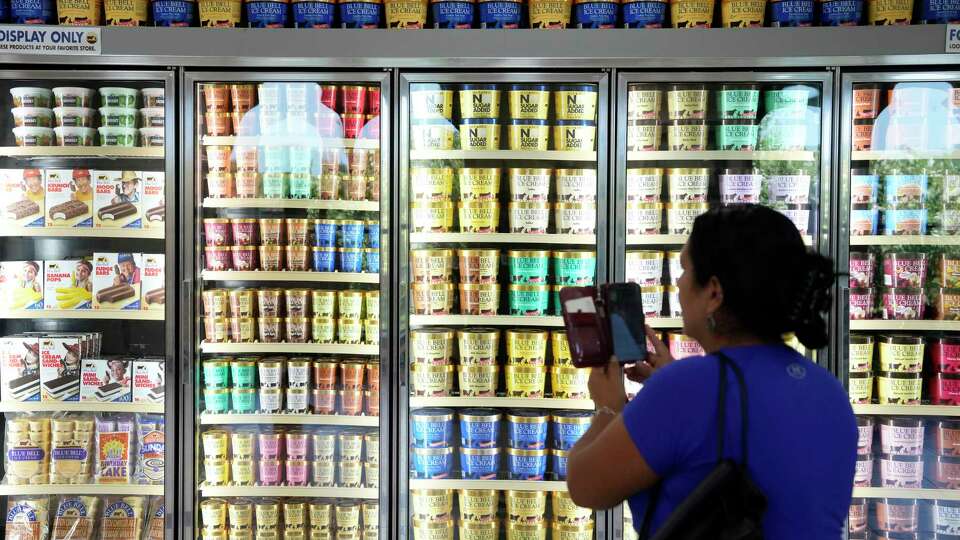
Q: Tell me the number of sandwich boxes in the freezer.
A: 4